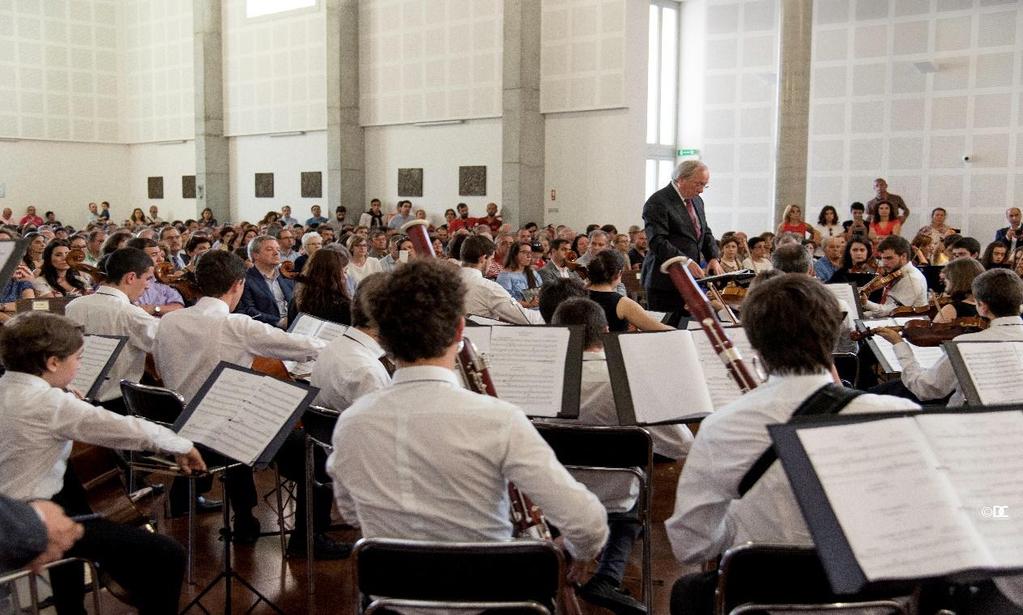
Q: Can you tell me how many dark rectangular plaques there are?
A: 6